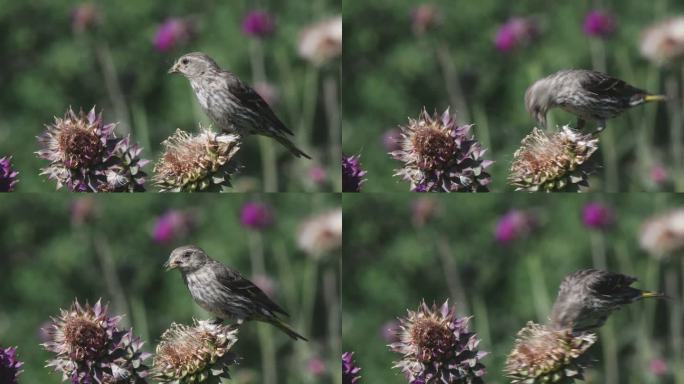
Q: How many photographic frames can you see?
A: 4